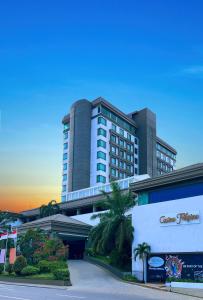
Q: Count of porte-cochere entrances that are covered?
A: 1